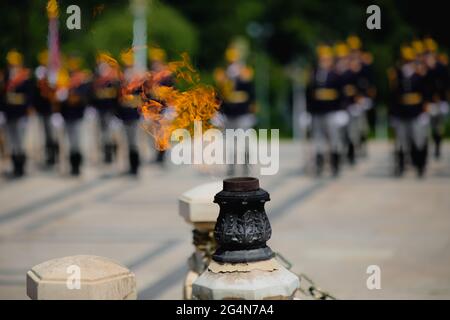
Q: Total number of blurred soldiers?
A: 13